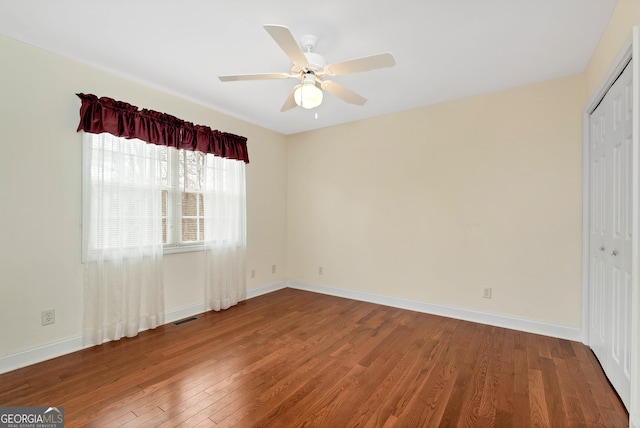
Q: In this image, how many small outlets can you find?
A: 5